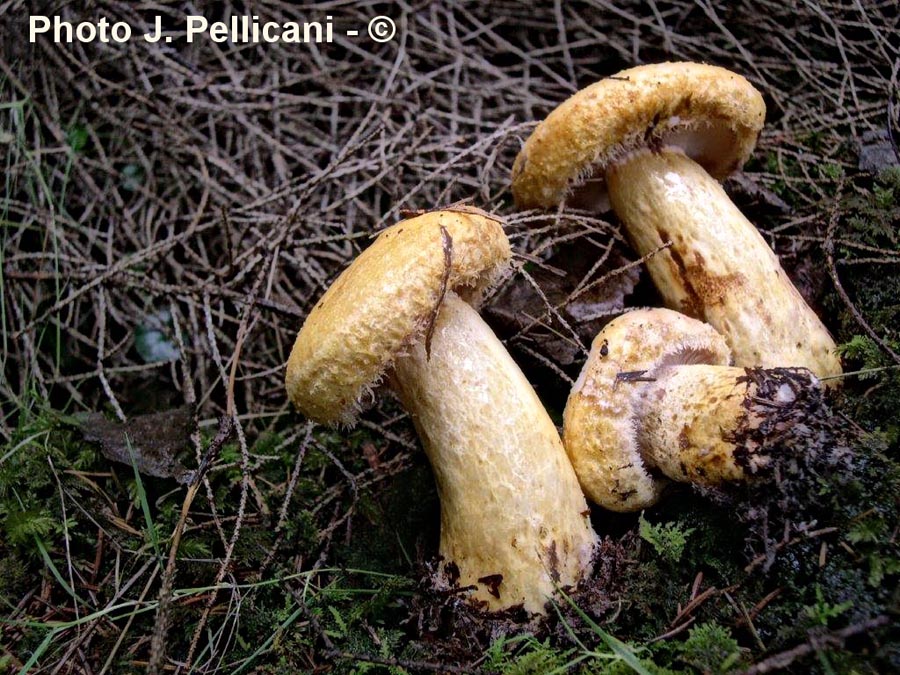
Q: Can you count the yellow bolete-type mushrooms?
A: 3